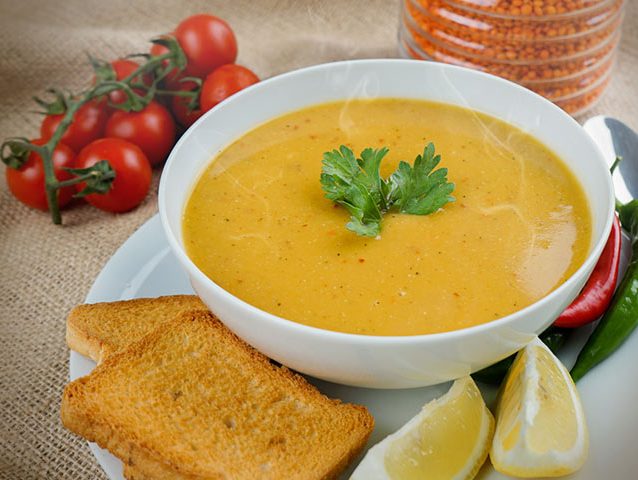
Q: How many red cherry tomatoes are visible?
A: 9